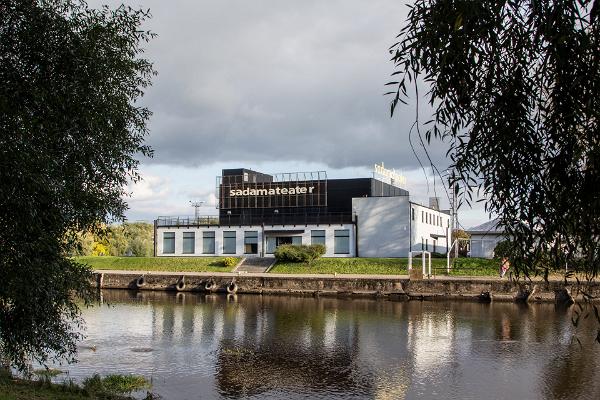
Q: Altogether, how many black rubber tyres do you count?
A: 4